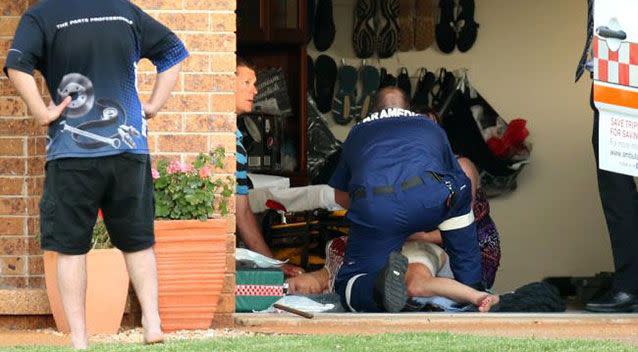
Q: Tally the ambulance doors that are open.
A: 1